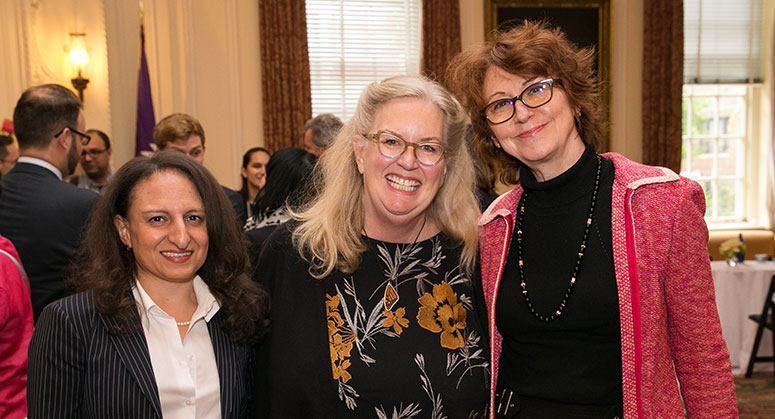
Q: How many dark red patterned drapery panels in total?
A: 3